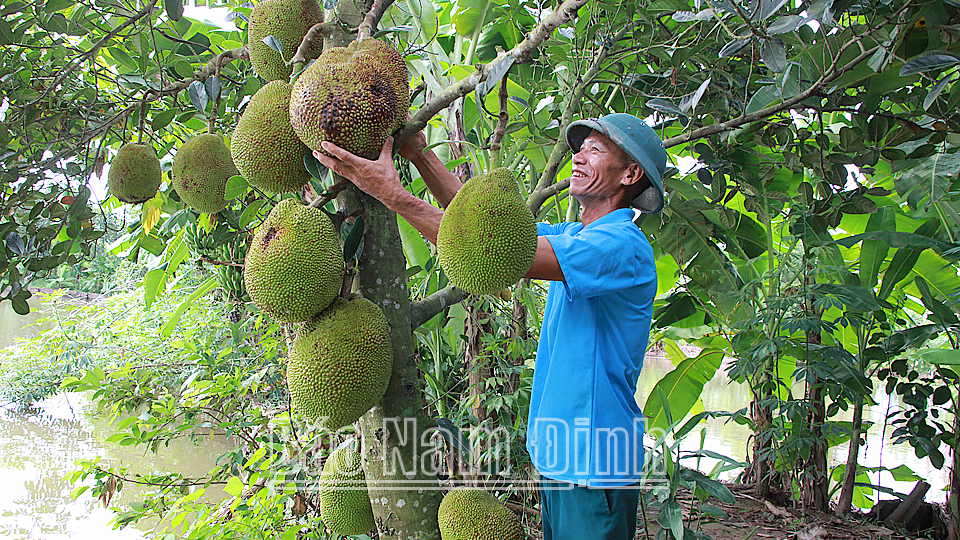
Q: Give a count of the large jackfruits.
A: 10